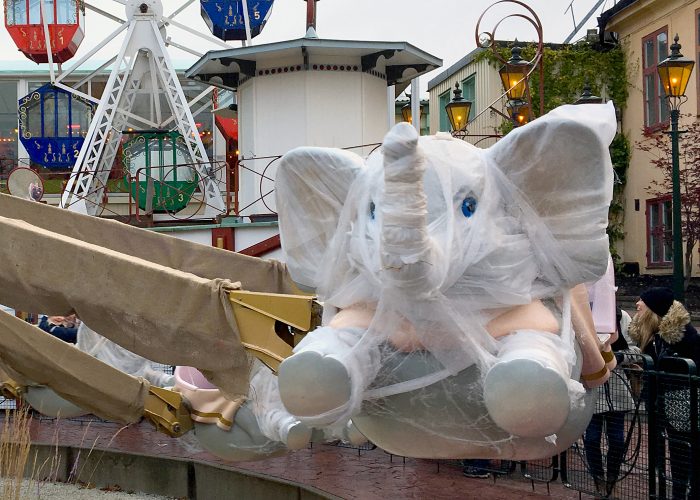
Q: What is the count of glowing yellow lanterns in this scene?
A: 5